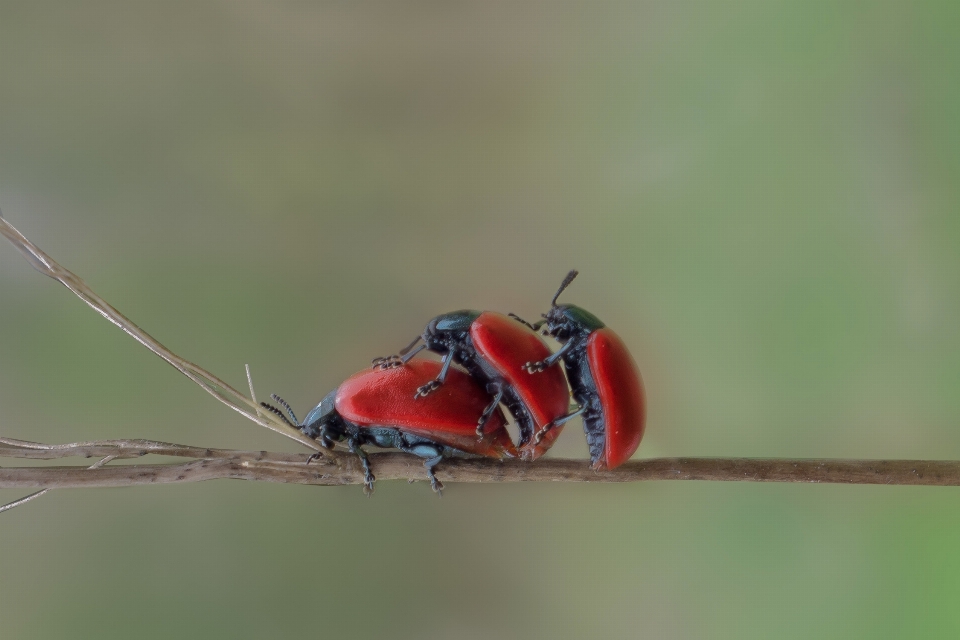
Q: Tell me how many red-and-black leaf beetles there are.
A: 3